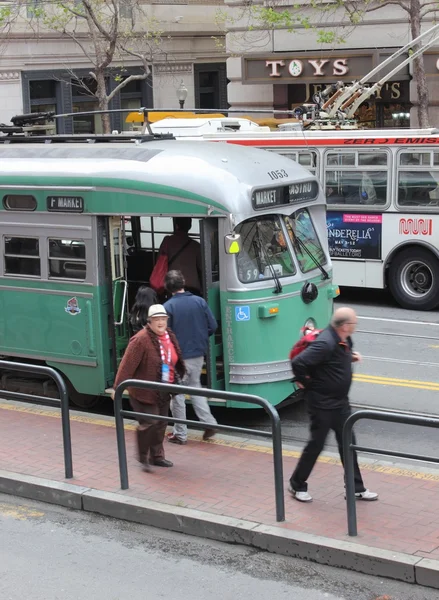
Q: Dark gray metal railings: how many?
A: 3